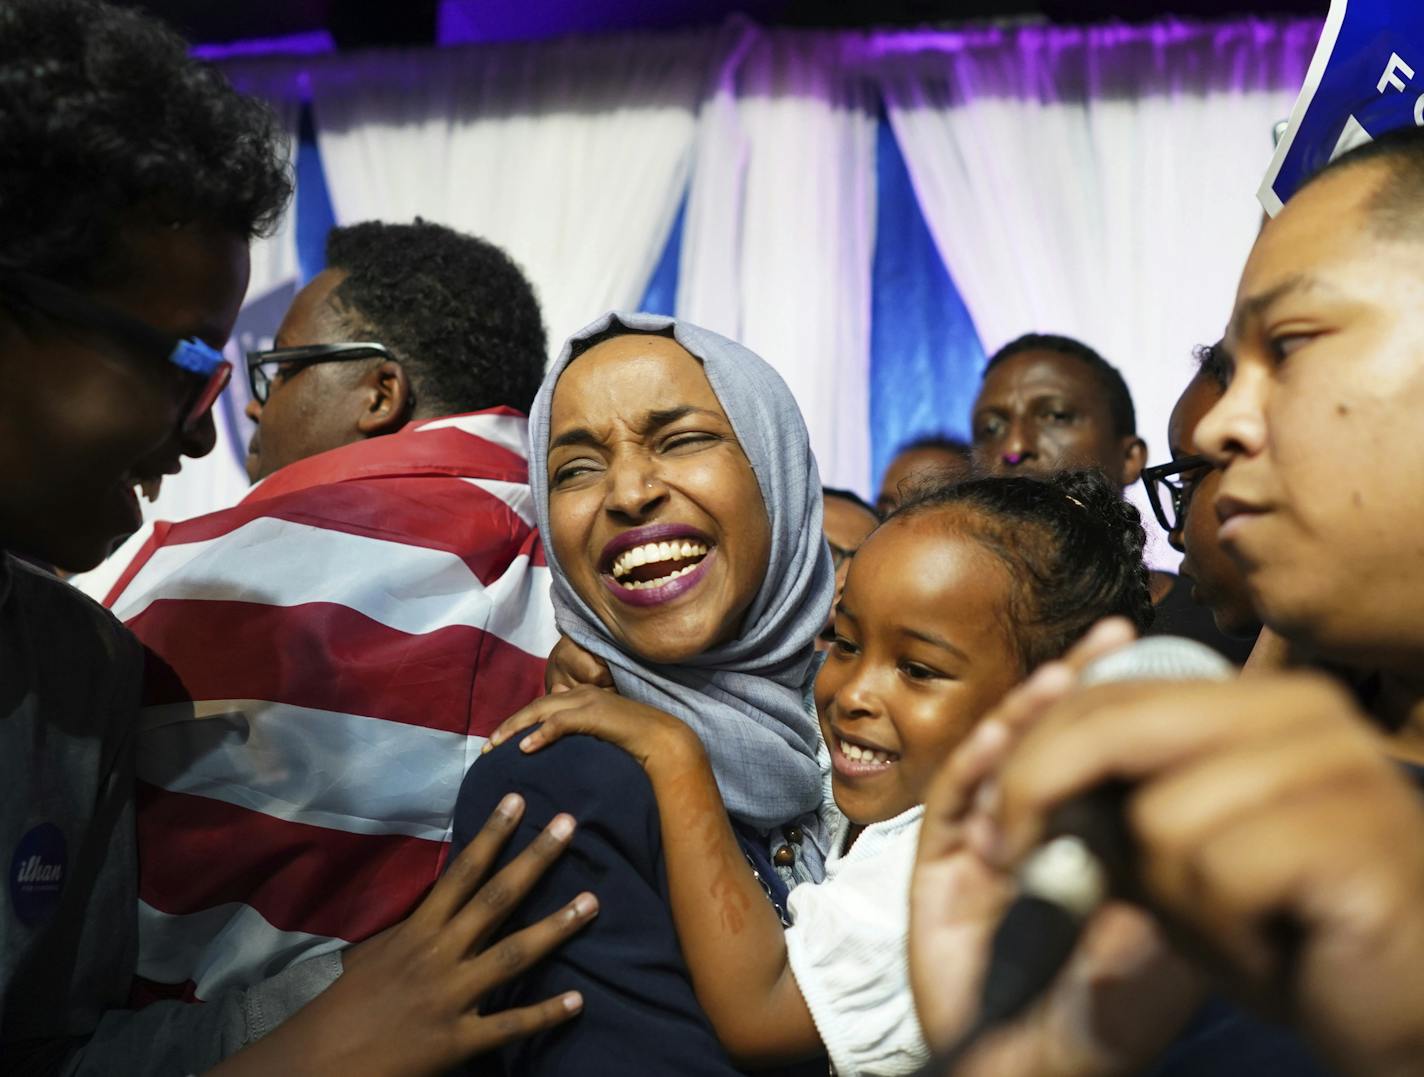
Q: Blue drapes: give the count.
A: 3